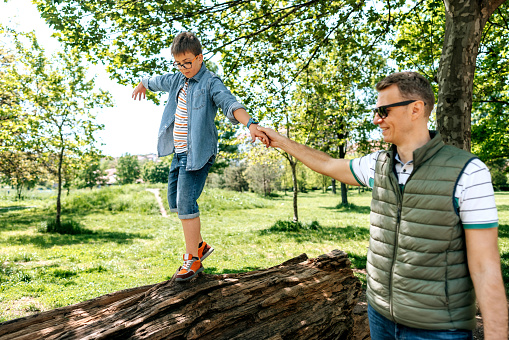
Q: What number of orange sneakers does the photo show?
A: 2